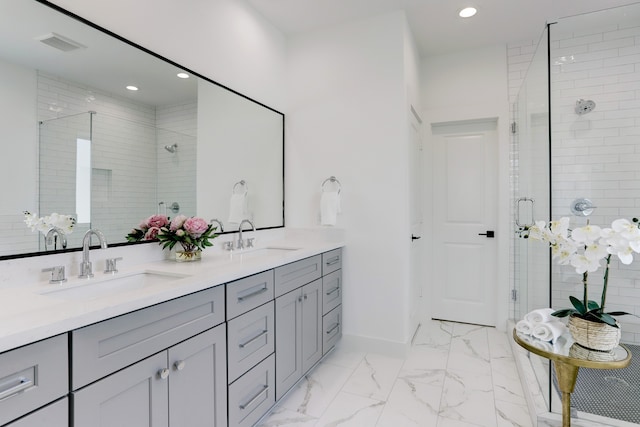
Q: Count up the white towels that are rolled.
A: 3